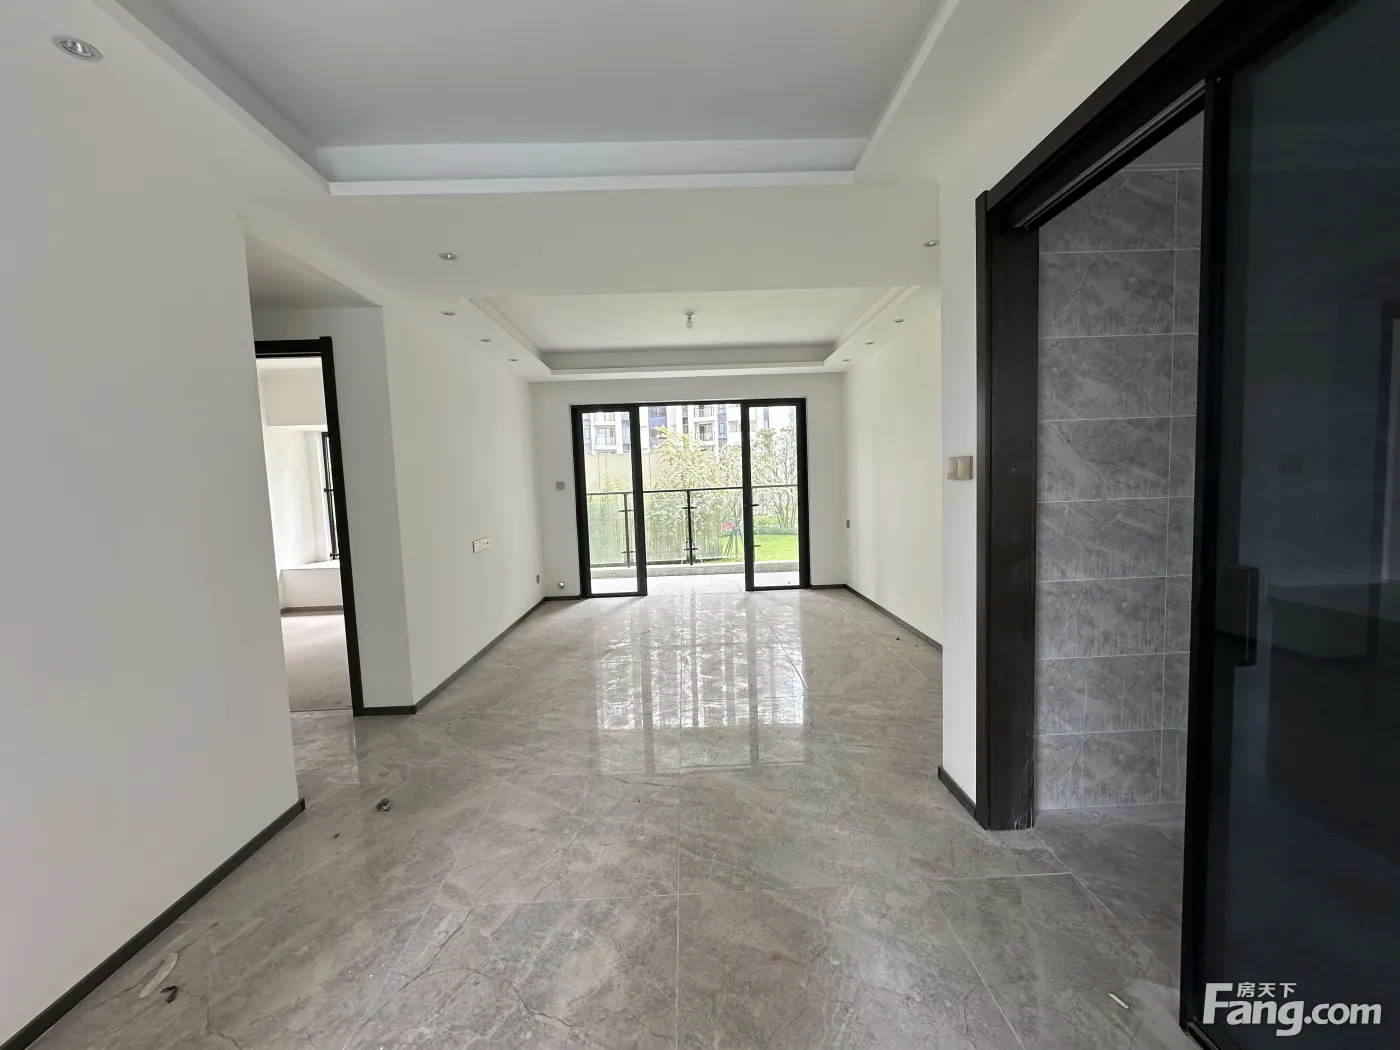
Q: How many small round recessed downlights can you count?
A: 9